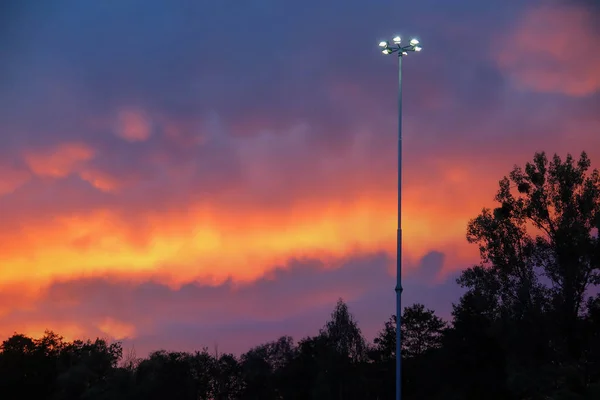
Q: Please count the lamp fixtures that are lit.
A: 6